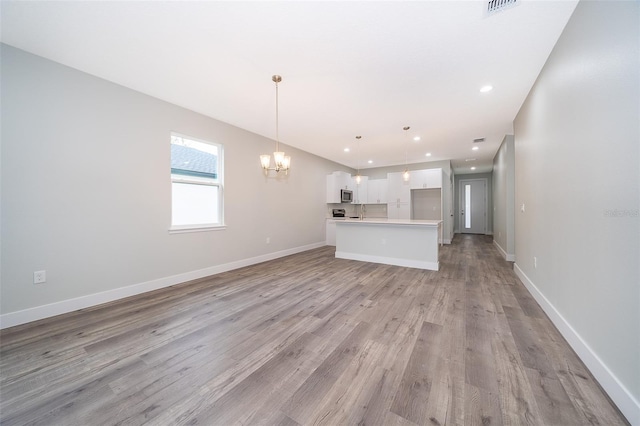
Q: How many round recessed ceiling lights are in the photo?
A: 7